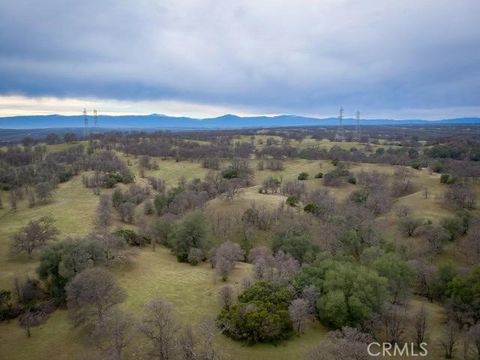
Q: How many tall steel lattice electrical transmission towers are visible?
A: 4